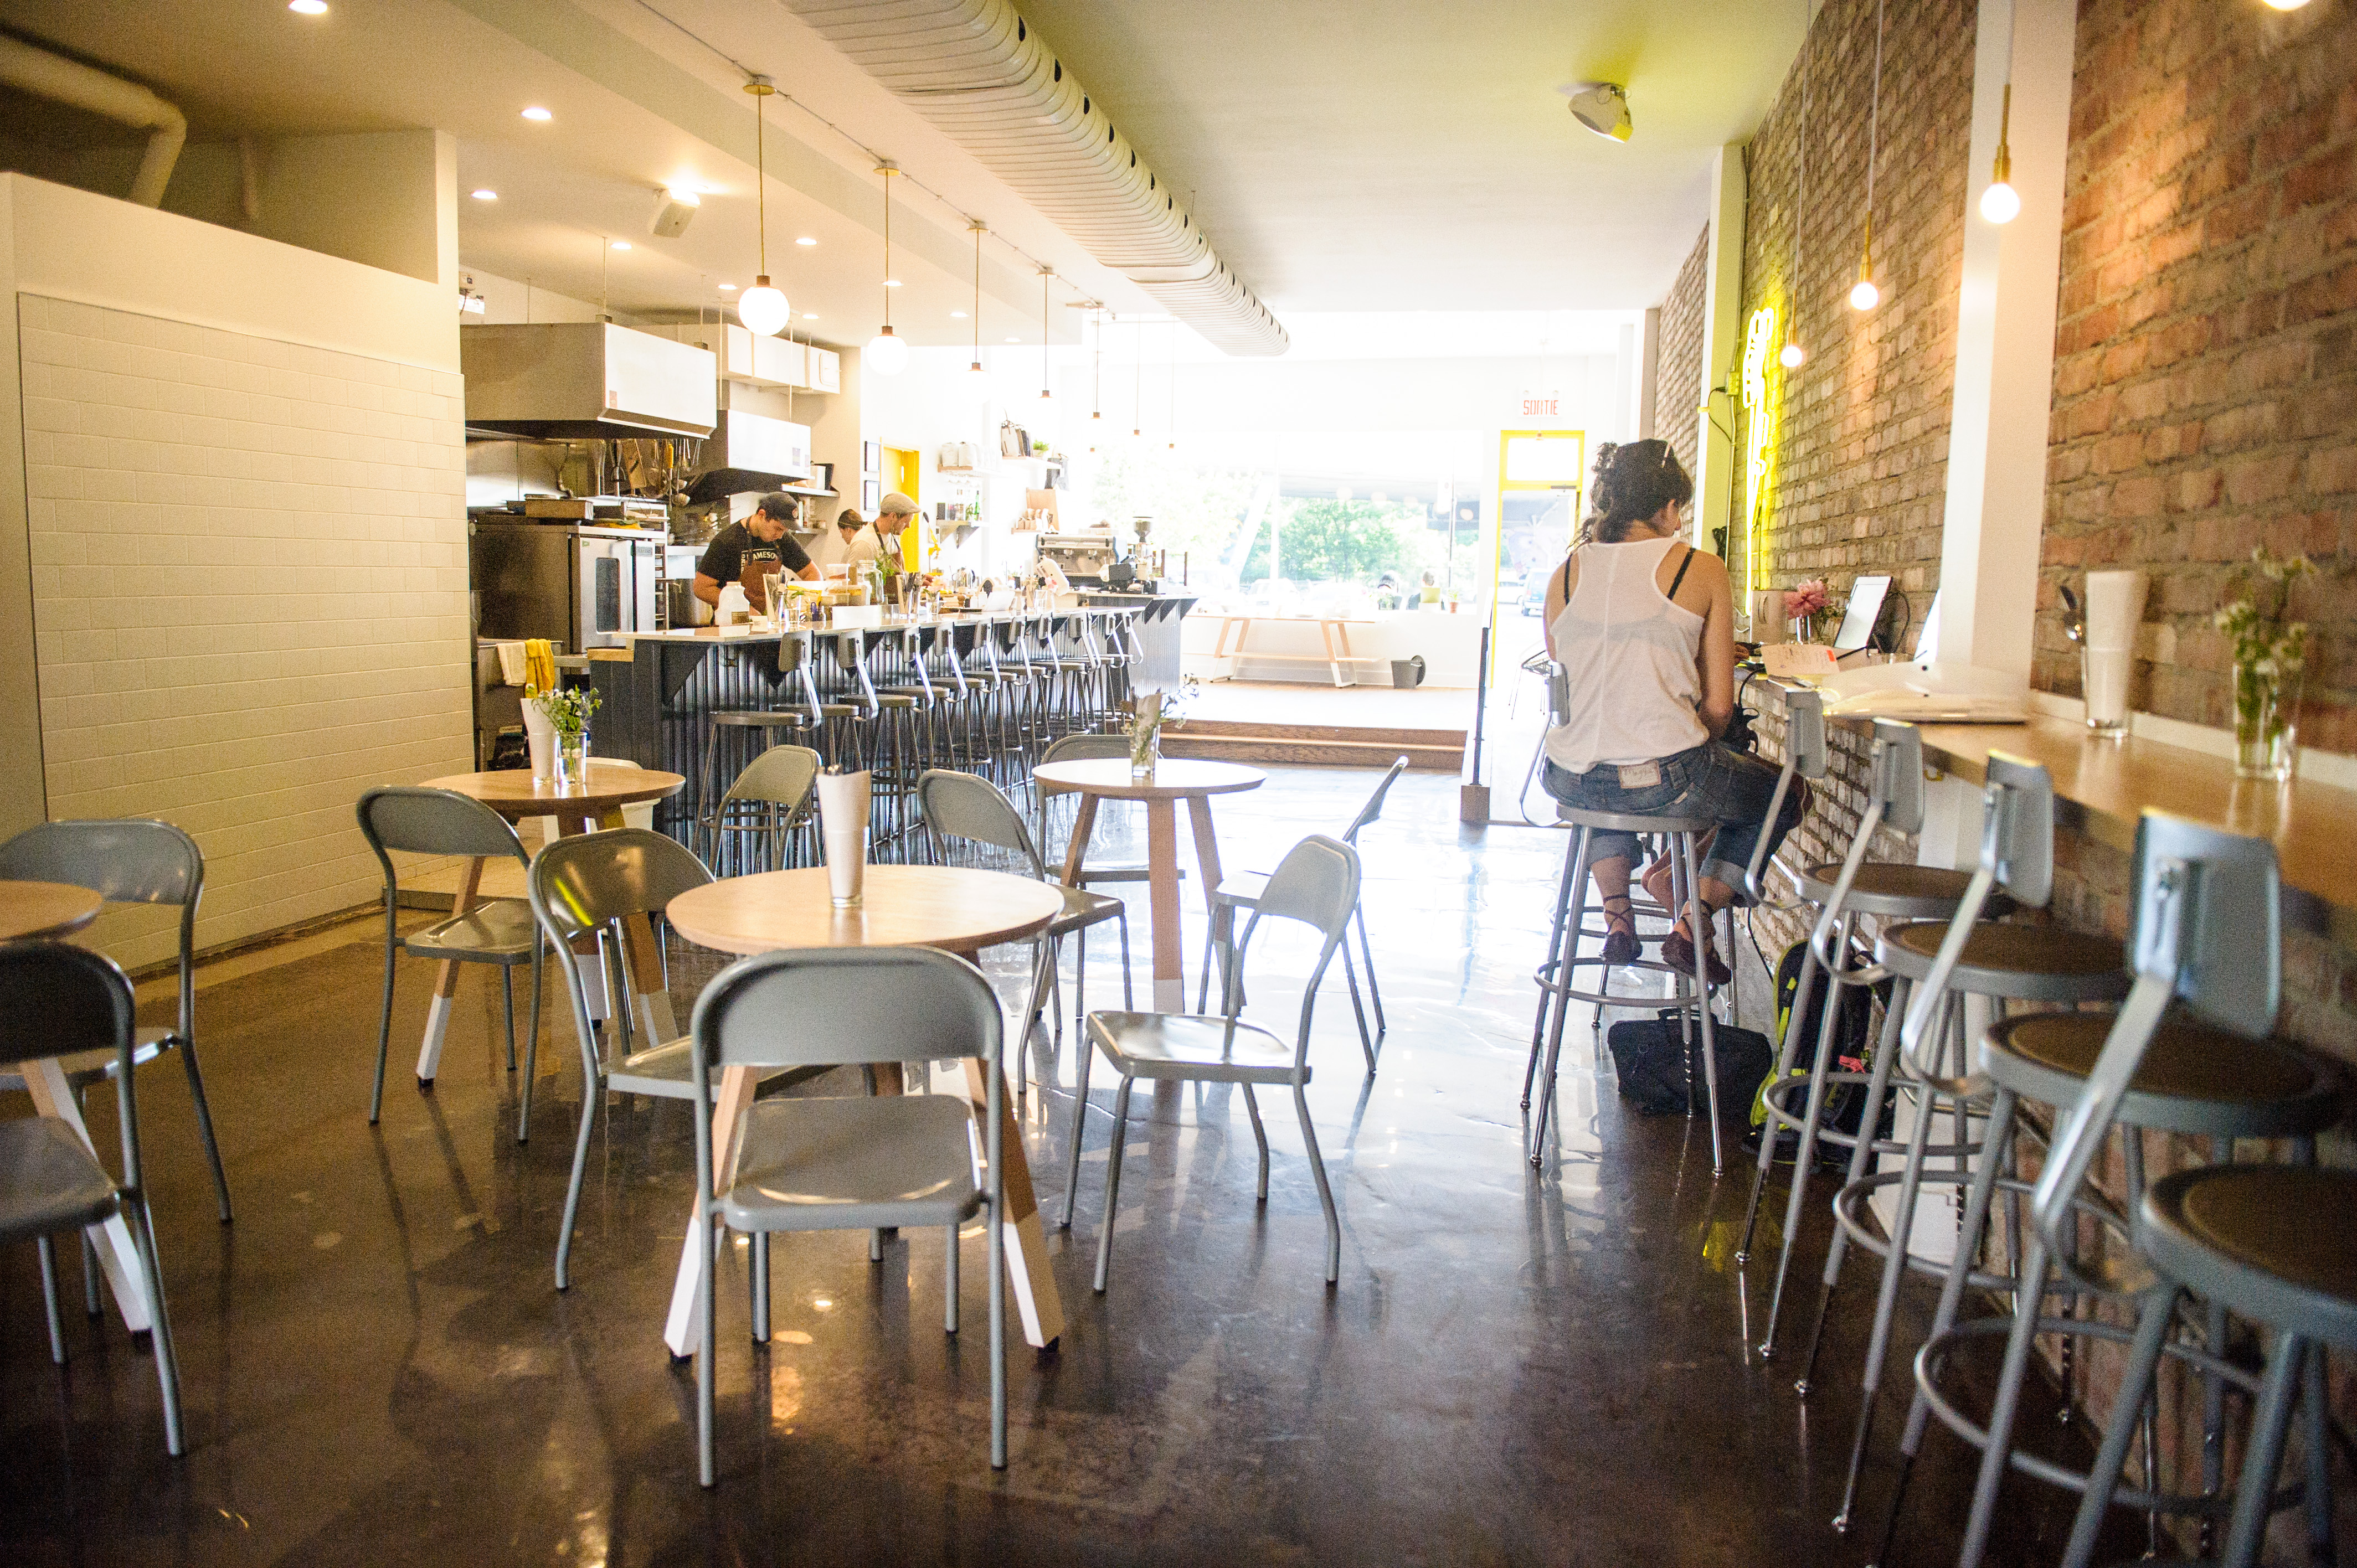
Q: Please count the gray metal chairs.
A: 10